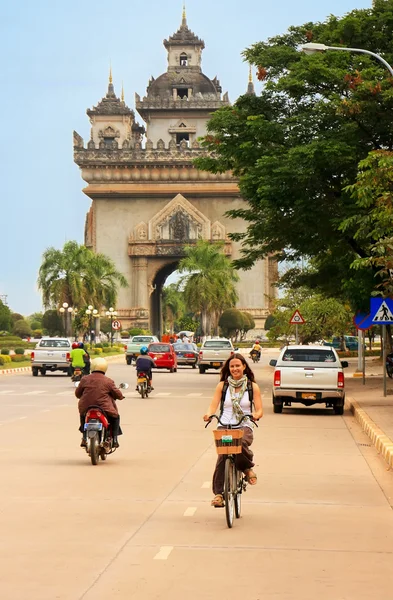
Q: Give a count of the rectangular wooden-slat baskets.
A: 1